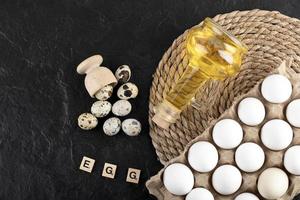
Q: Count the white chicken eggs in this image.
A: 13